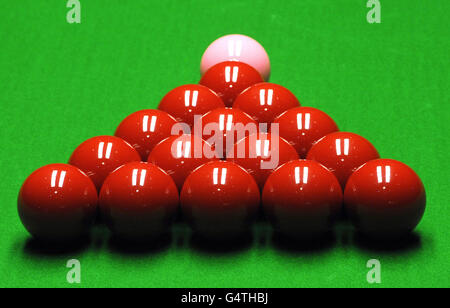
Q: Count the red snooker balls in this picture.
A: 15